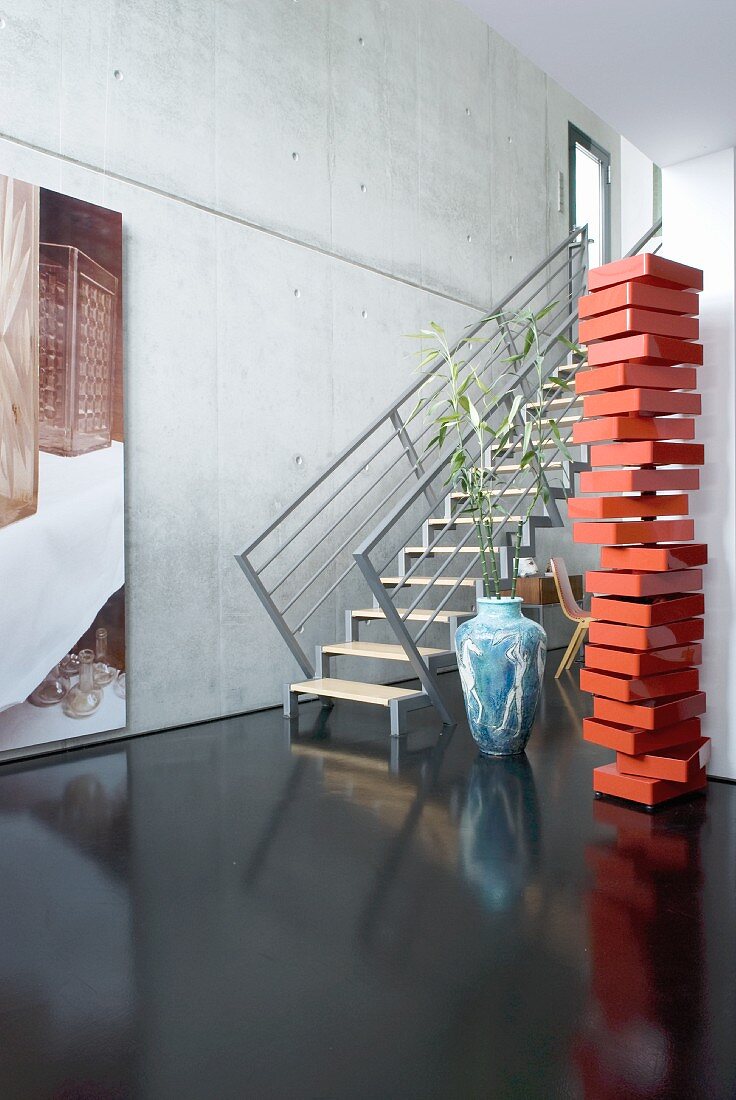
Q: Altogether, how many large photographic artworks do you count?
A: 1